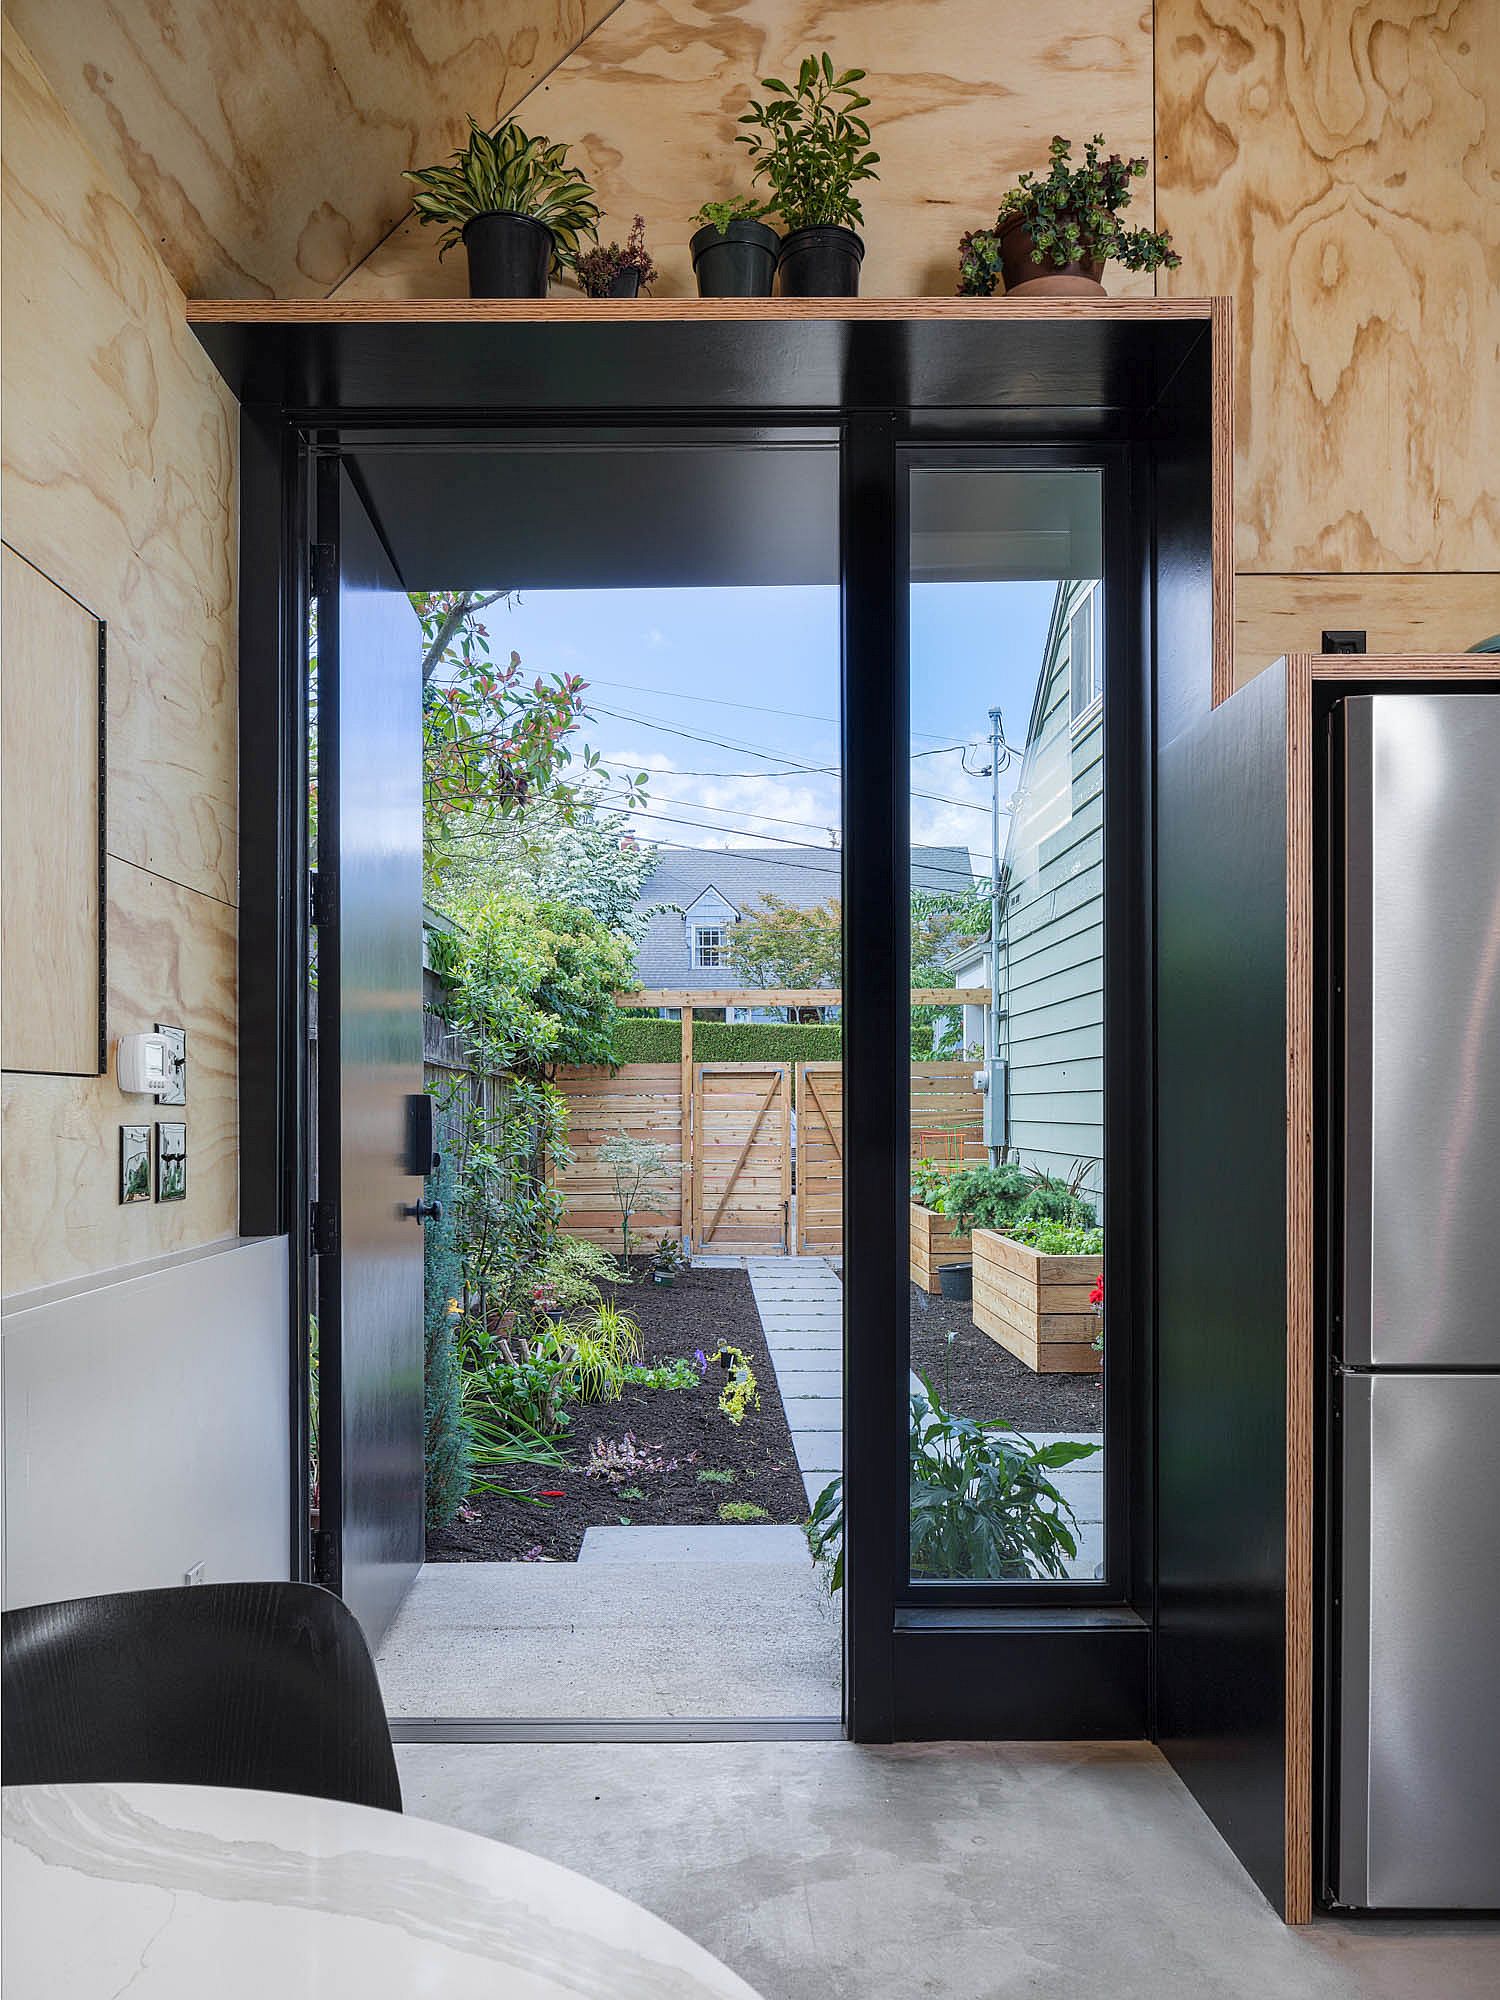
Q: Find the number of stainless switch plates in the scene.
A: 3